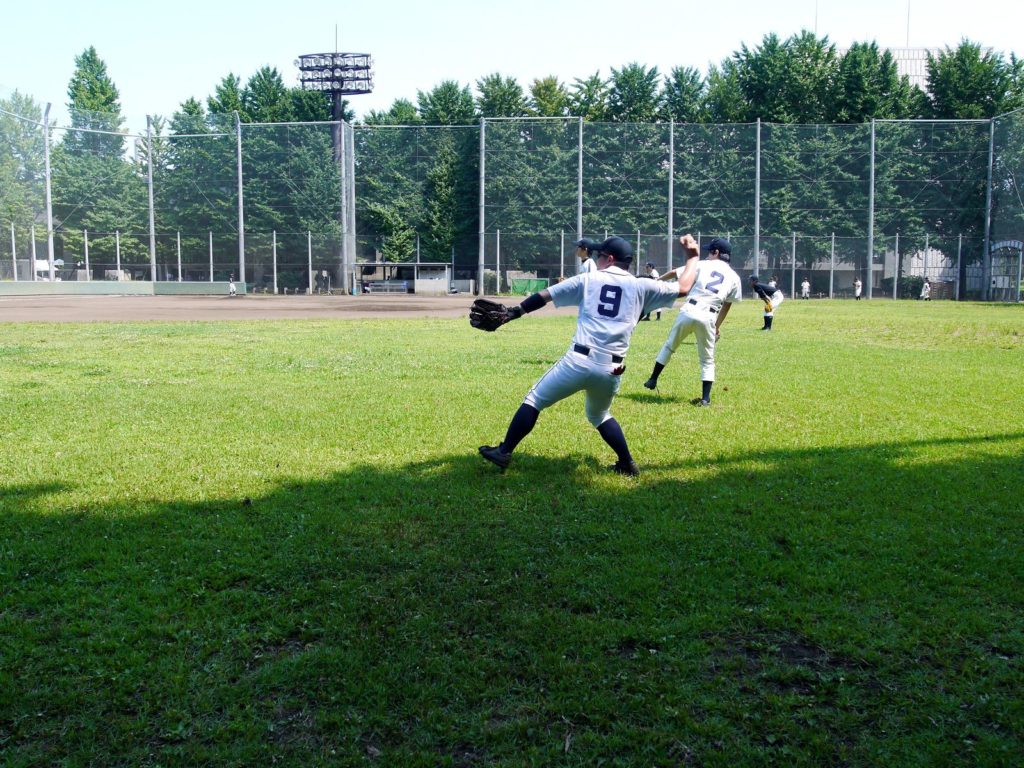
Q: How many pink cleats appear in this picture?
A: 0